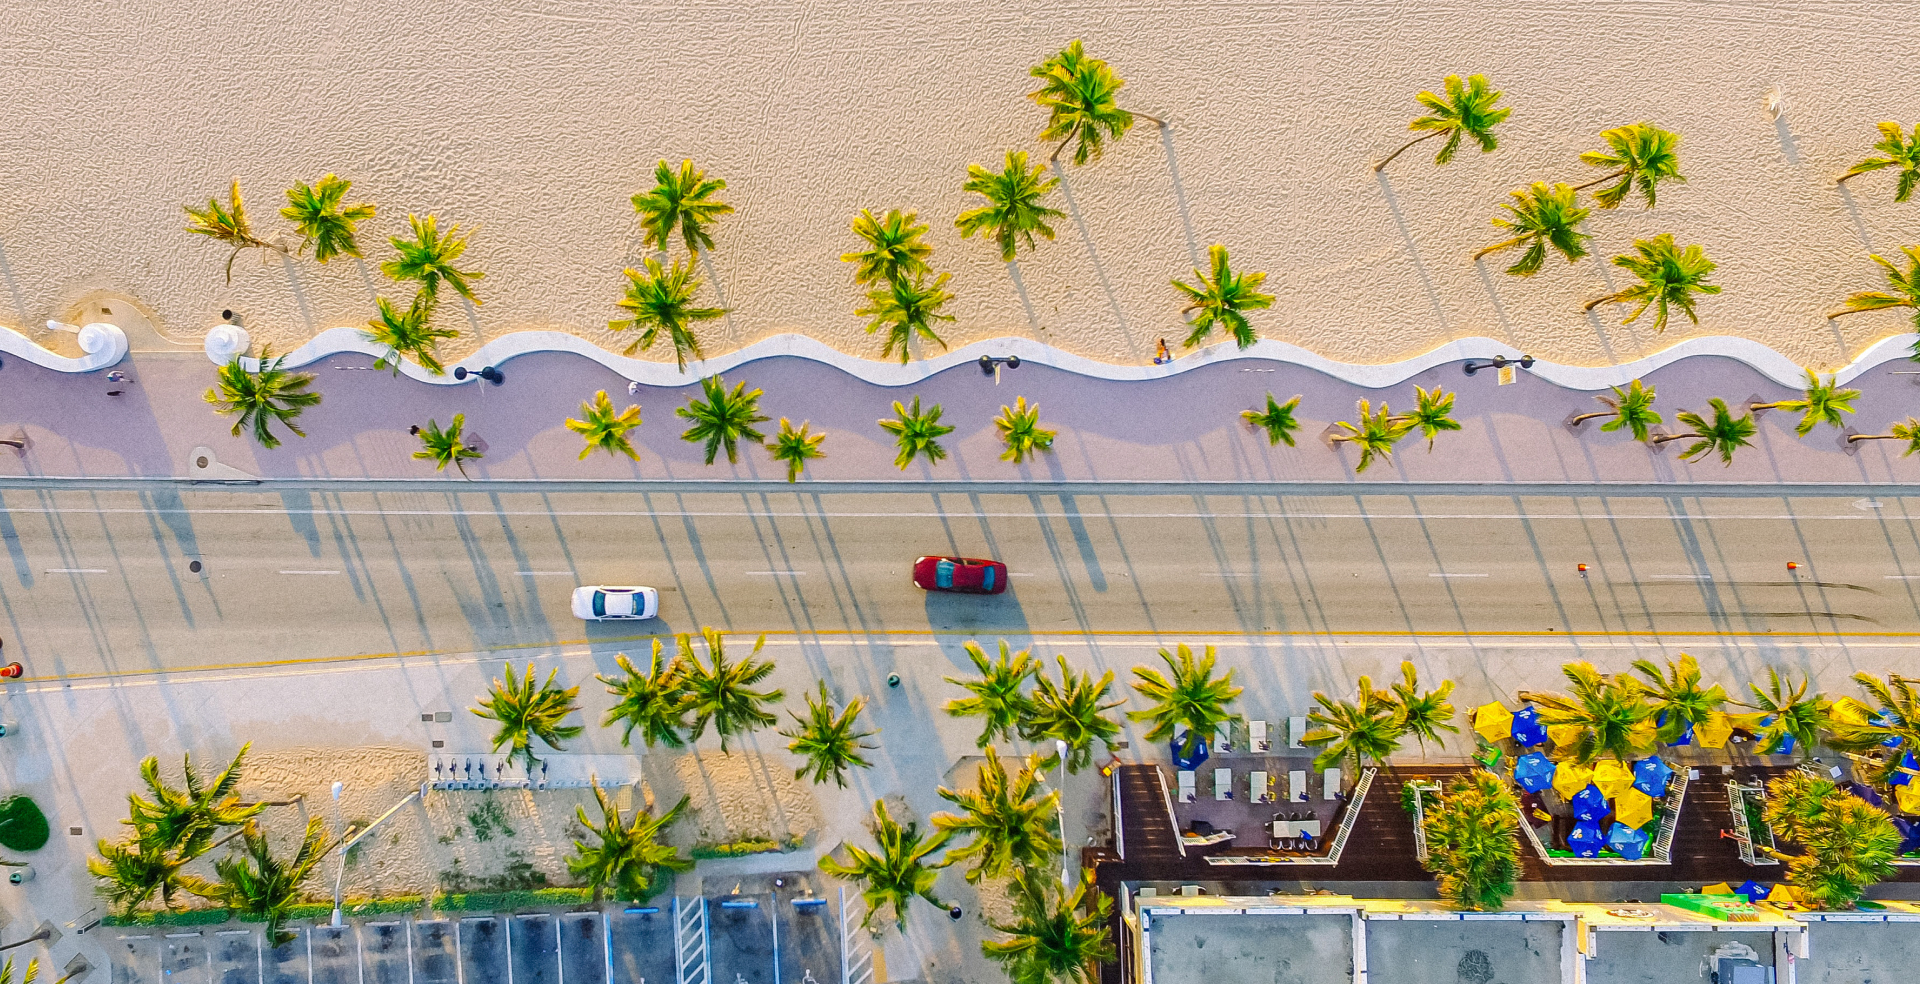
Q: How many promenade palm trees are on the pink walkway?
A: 14